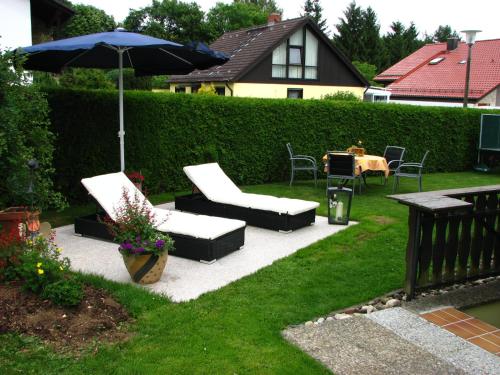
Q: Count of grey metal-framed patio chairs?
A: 4